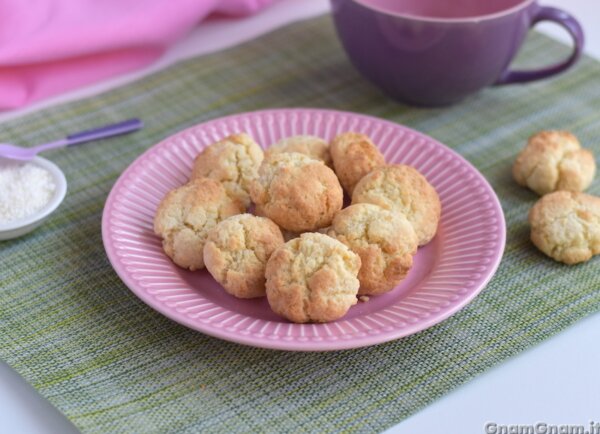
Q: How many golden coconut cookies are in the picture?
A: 11